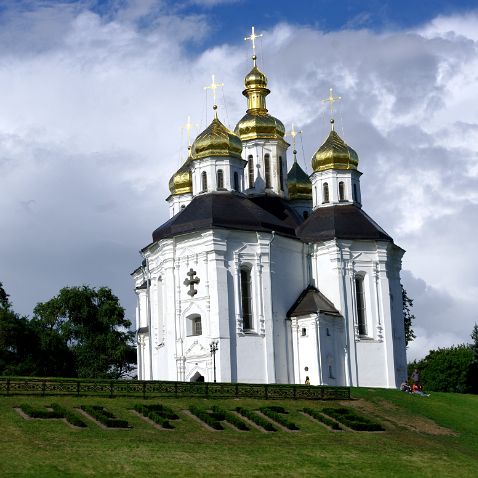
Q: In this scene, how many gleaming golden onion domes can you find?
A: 5